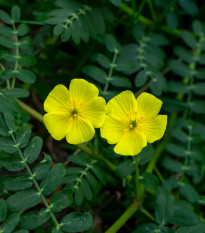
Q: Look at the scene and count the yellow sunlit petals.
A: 10